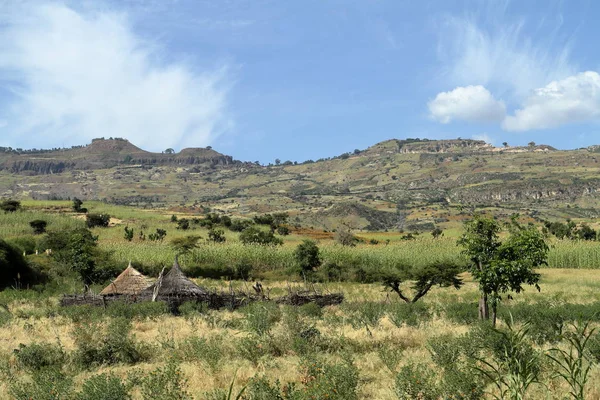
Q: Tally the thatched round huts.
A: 2